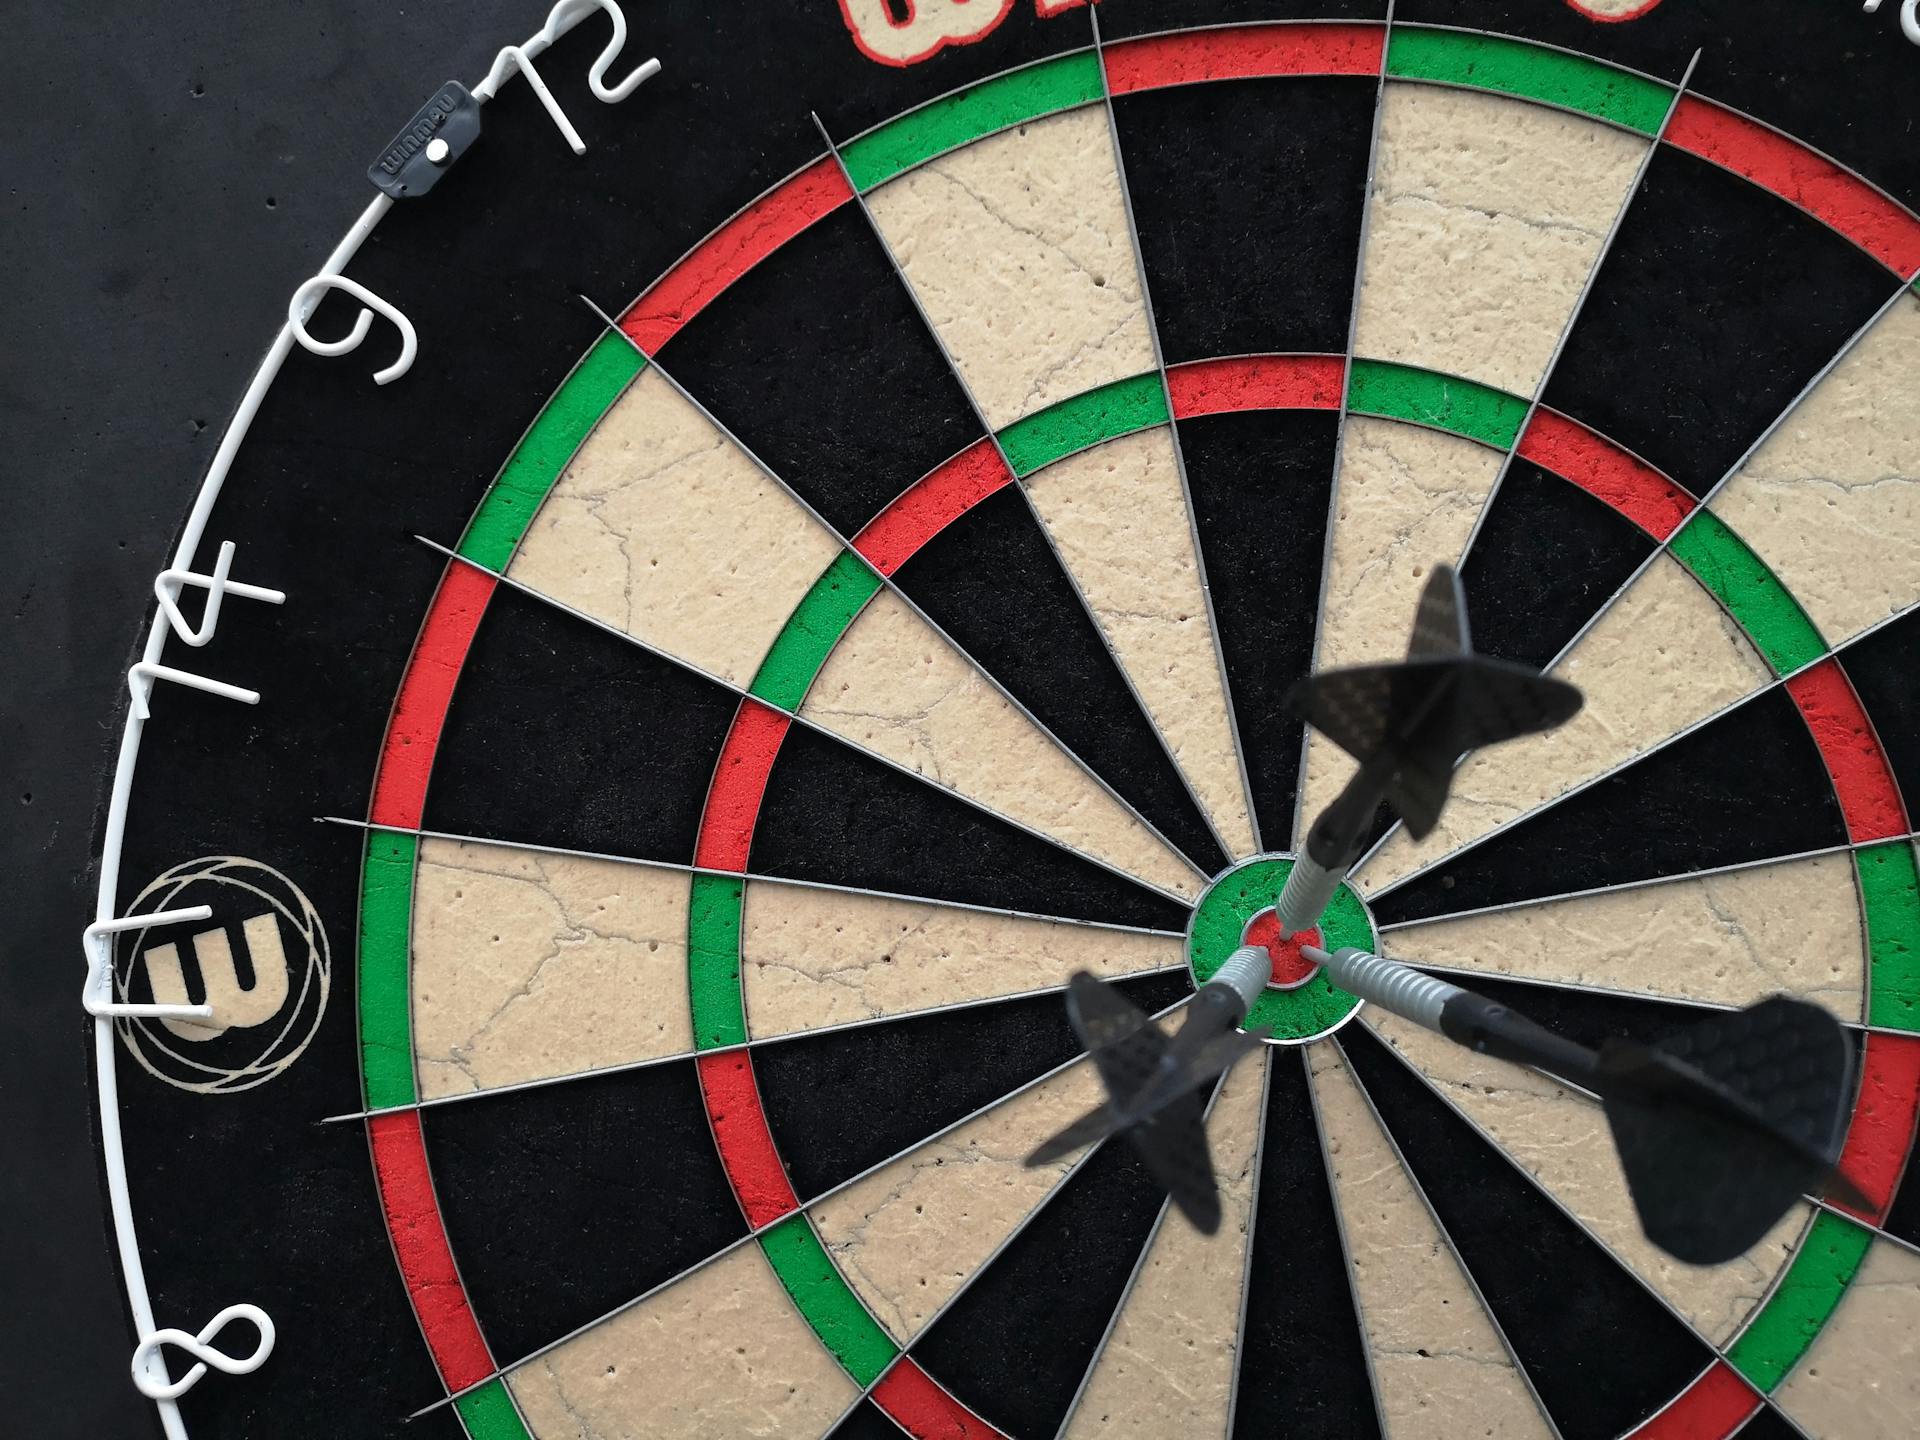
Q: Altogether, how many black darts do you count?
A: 3